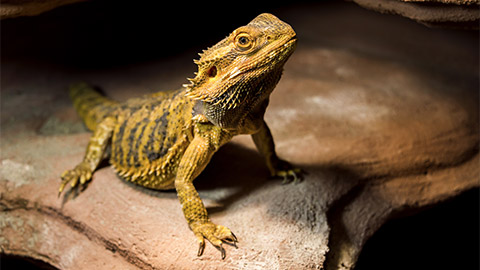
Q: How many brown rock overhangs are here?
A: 2